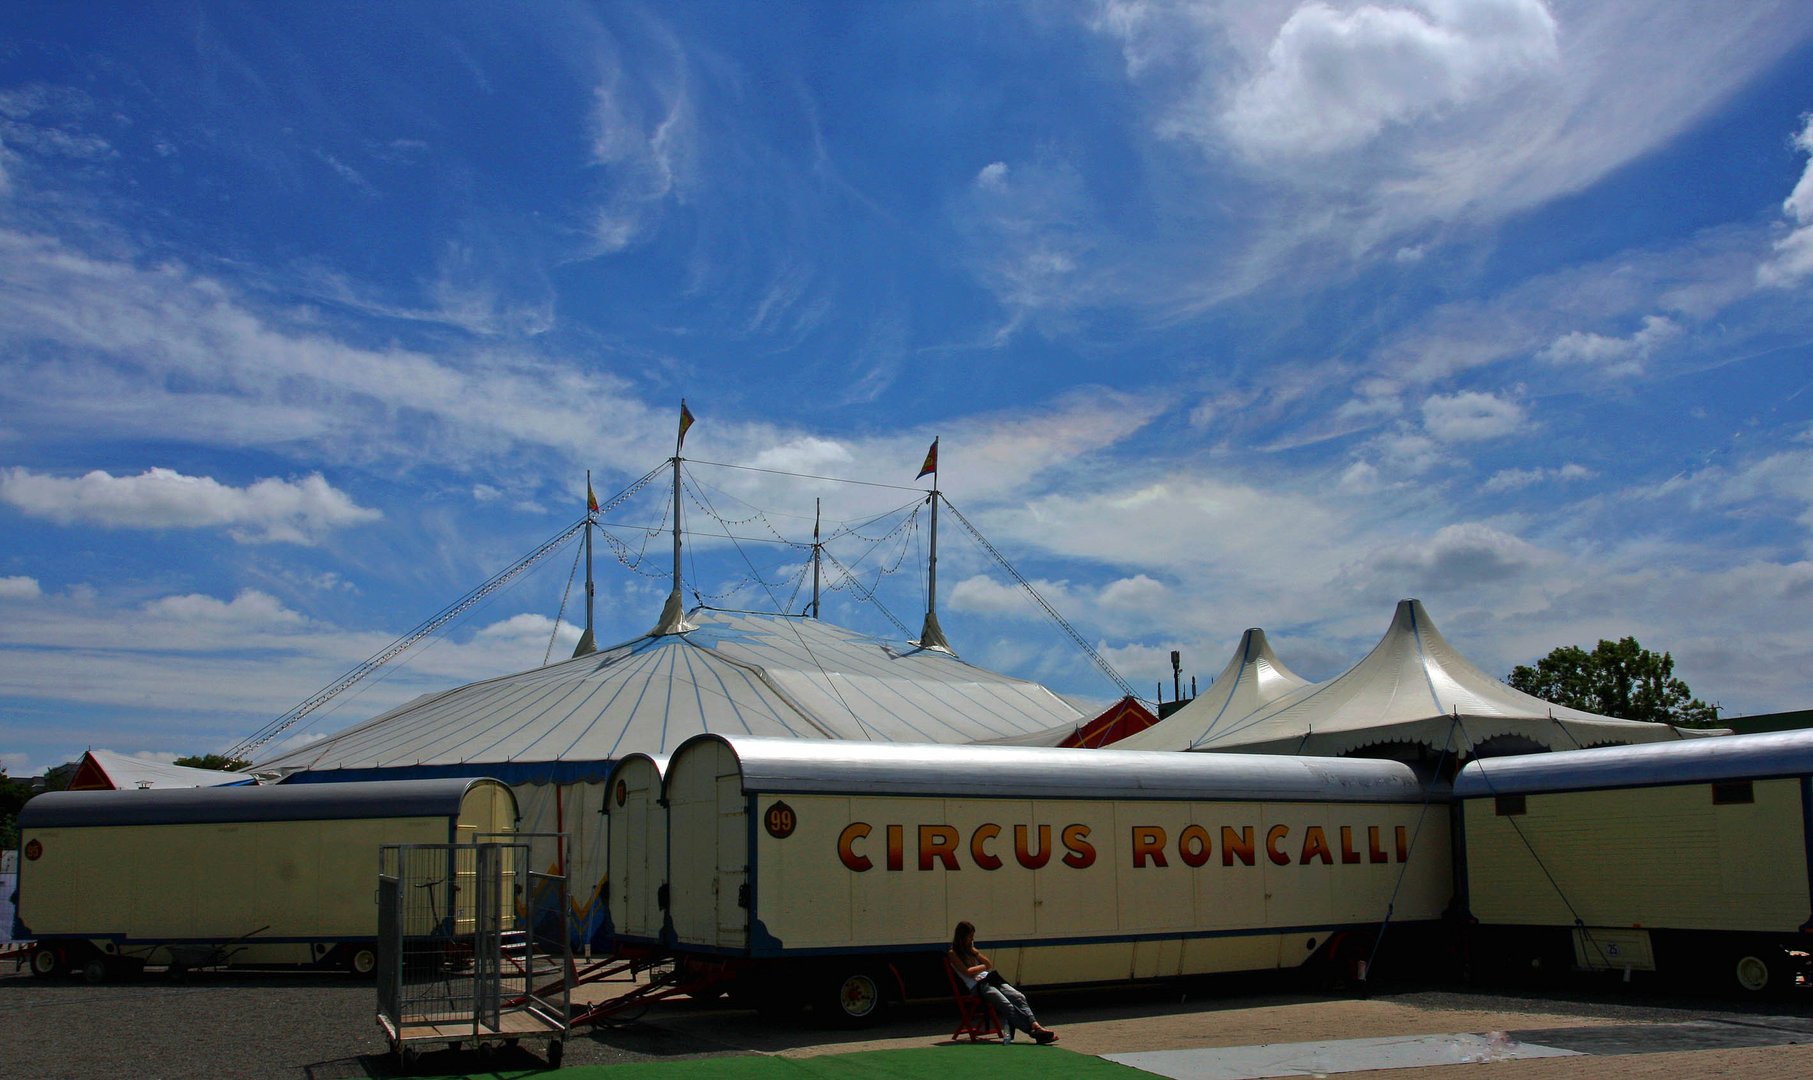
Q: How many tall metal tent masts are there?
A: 4